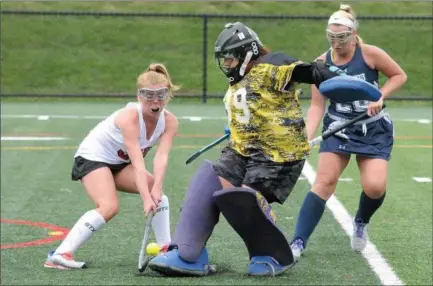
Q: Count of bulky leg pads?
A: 2